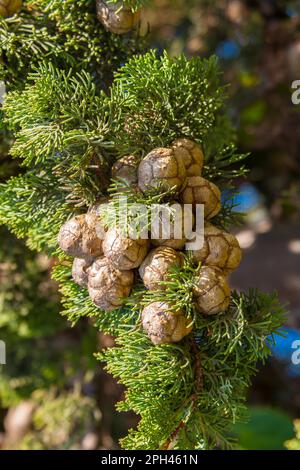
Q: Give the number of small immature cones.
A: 0